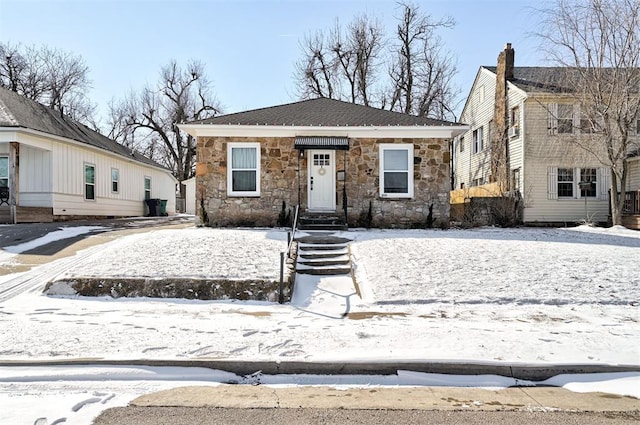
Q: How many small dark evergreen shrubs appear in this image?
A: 4